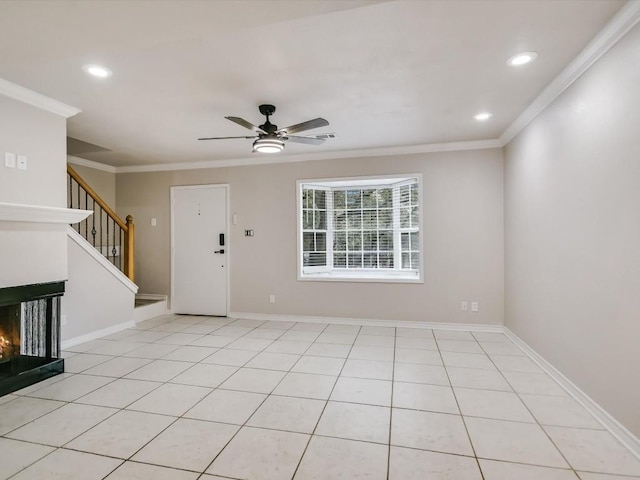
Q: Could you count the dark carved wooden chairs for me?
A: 0